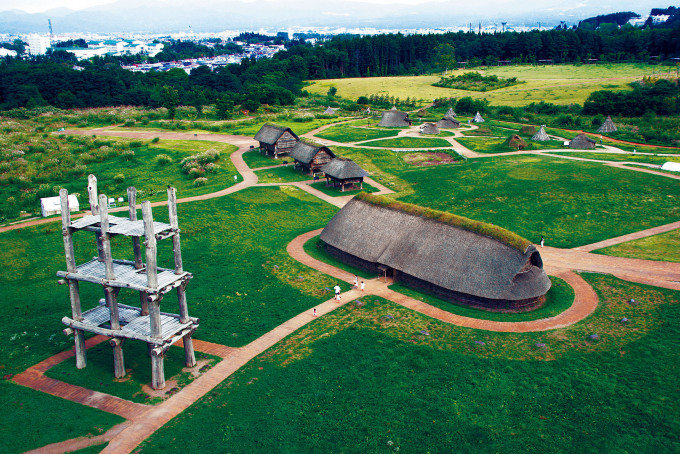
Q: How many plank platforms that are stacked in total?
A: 3